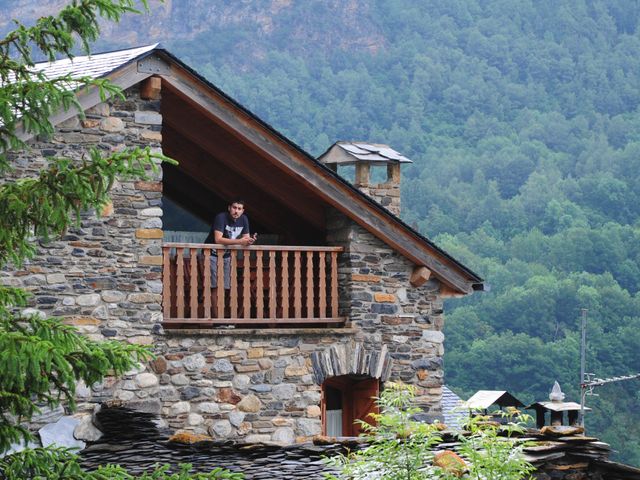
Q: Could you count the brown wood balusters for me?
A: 14